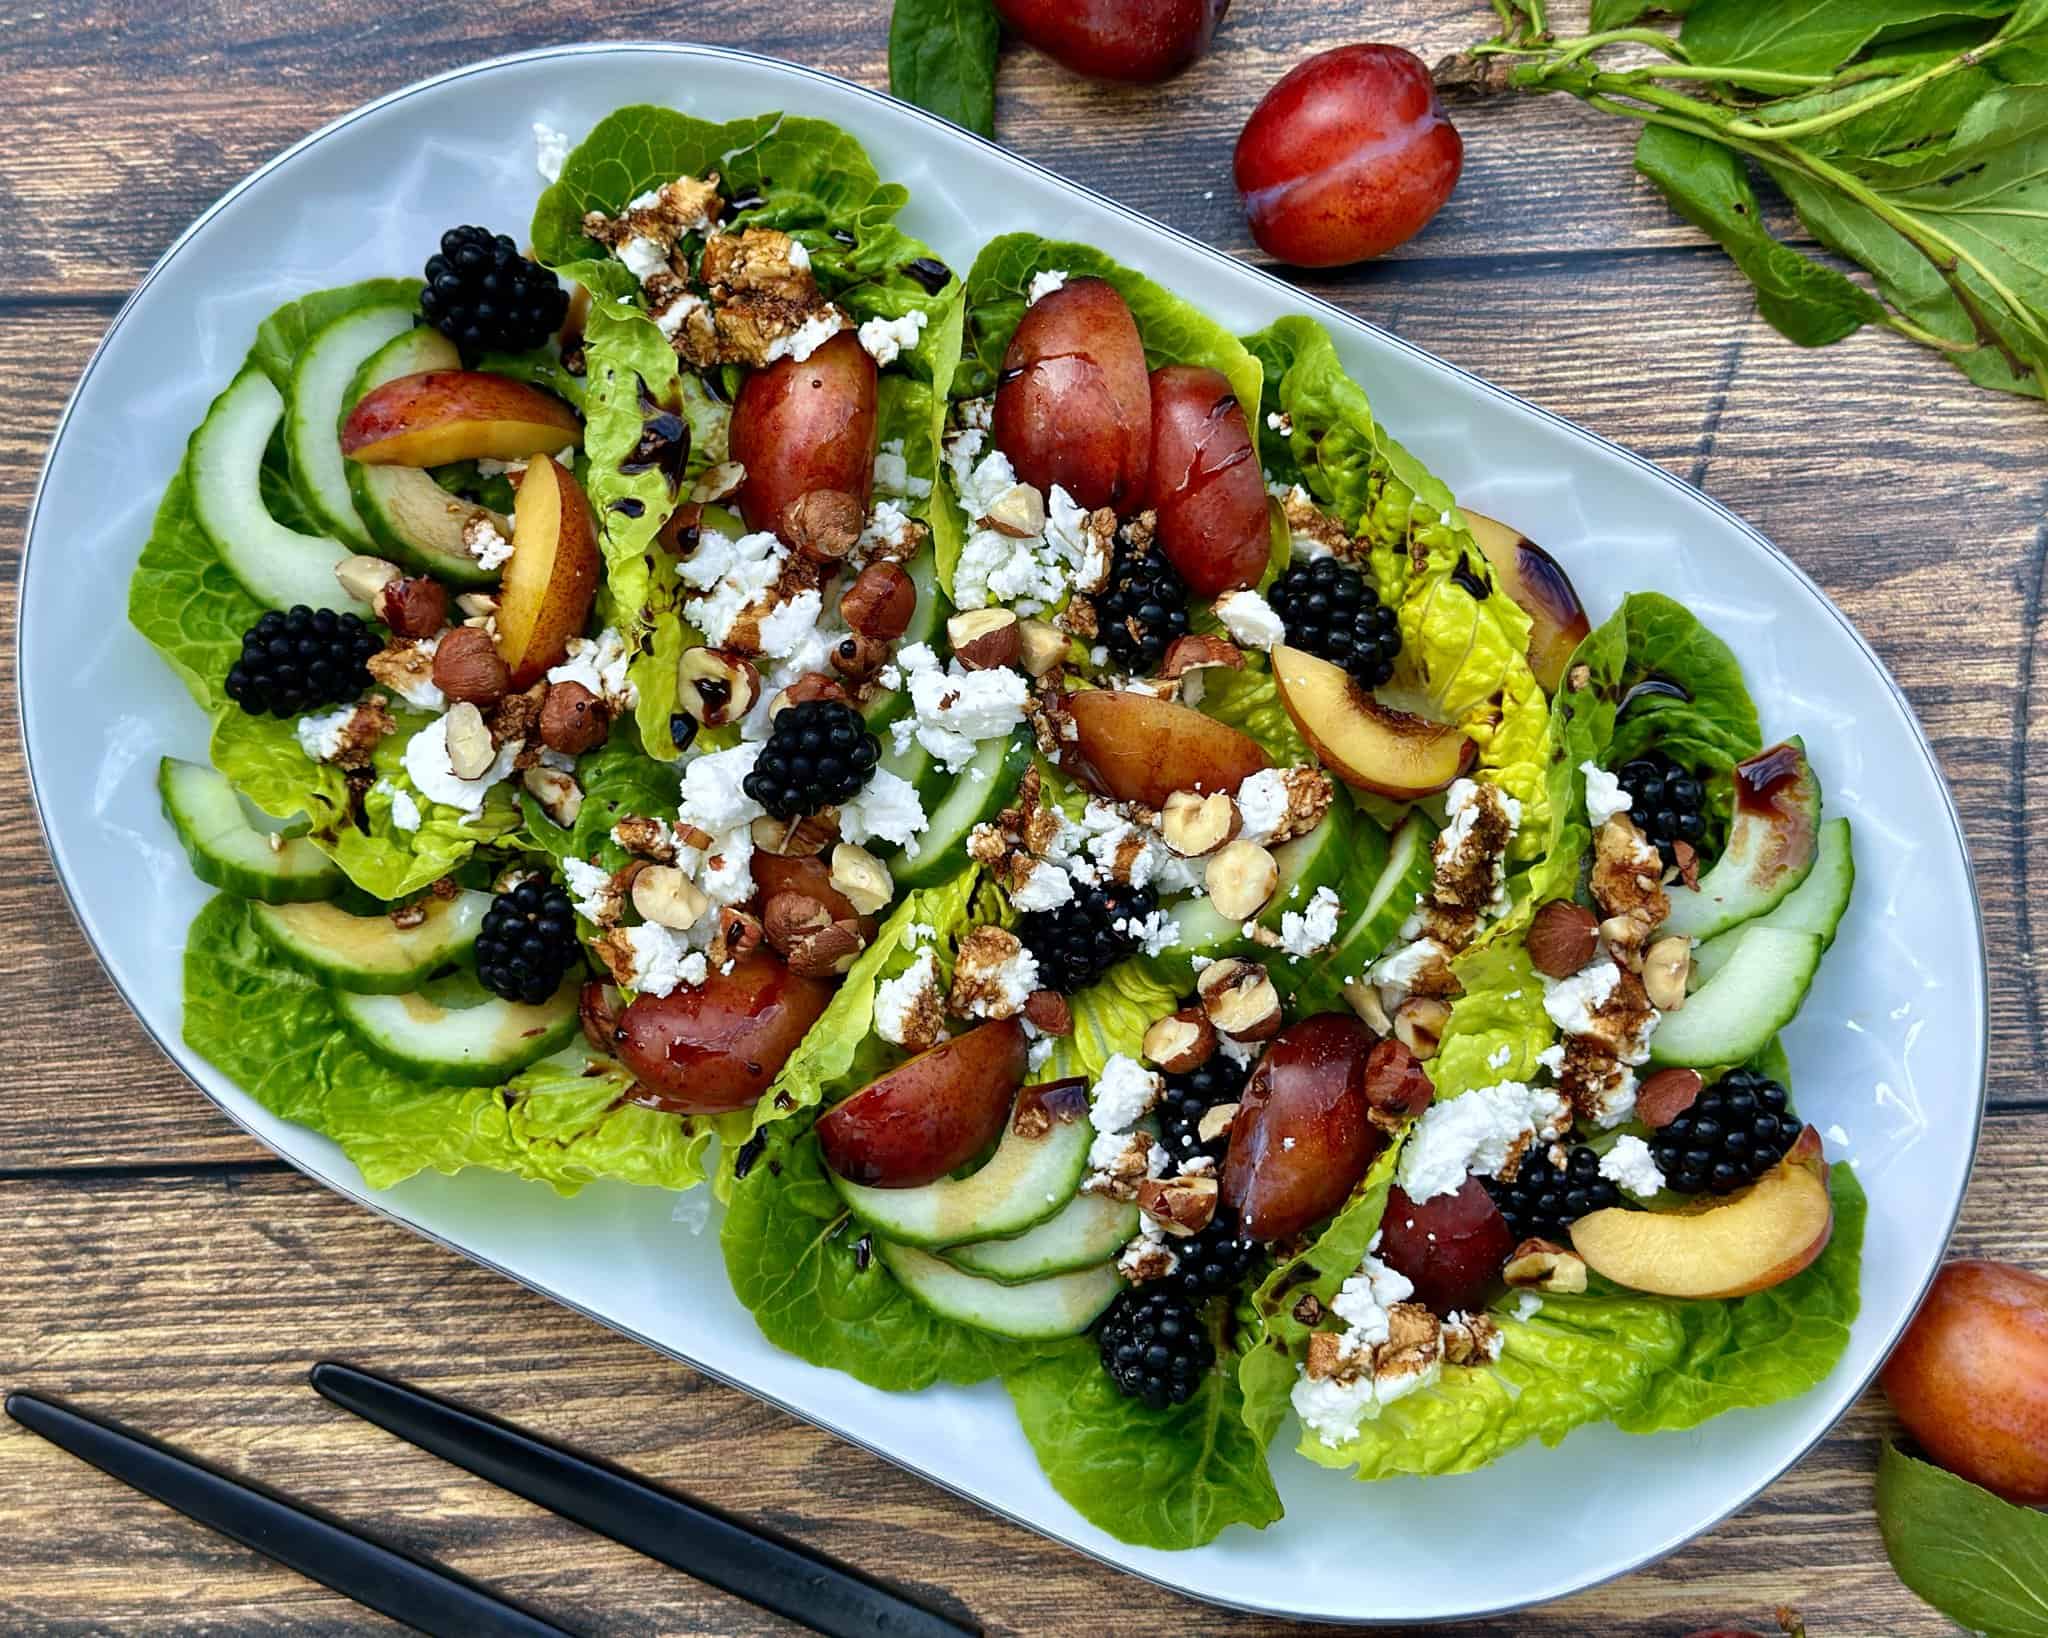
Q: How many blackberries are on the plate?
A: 13